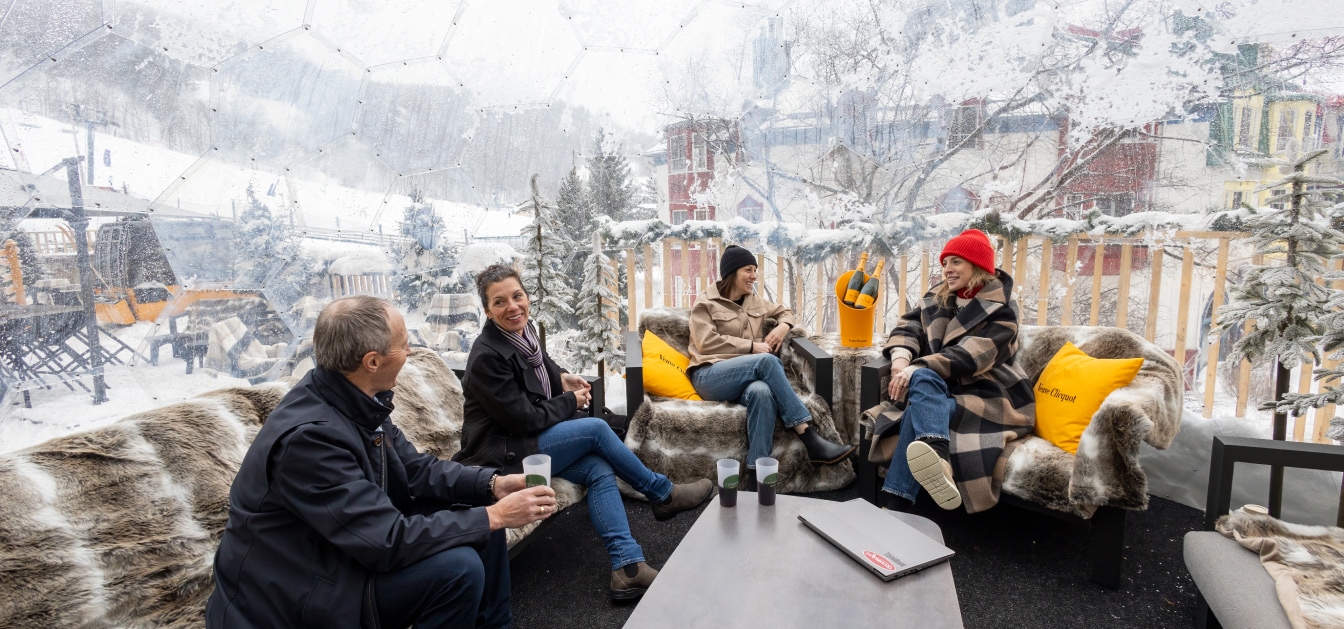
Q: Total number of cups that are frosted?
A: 3